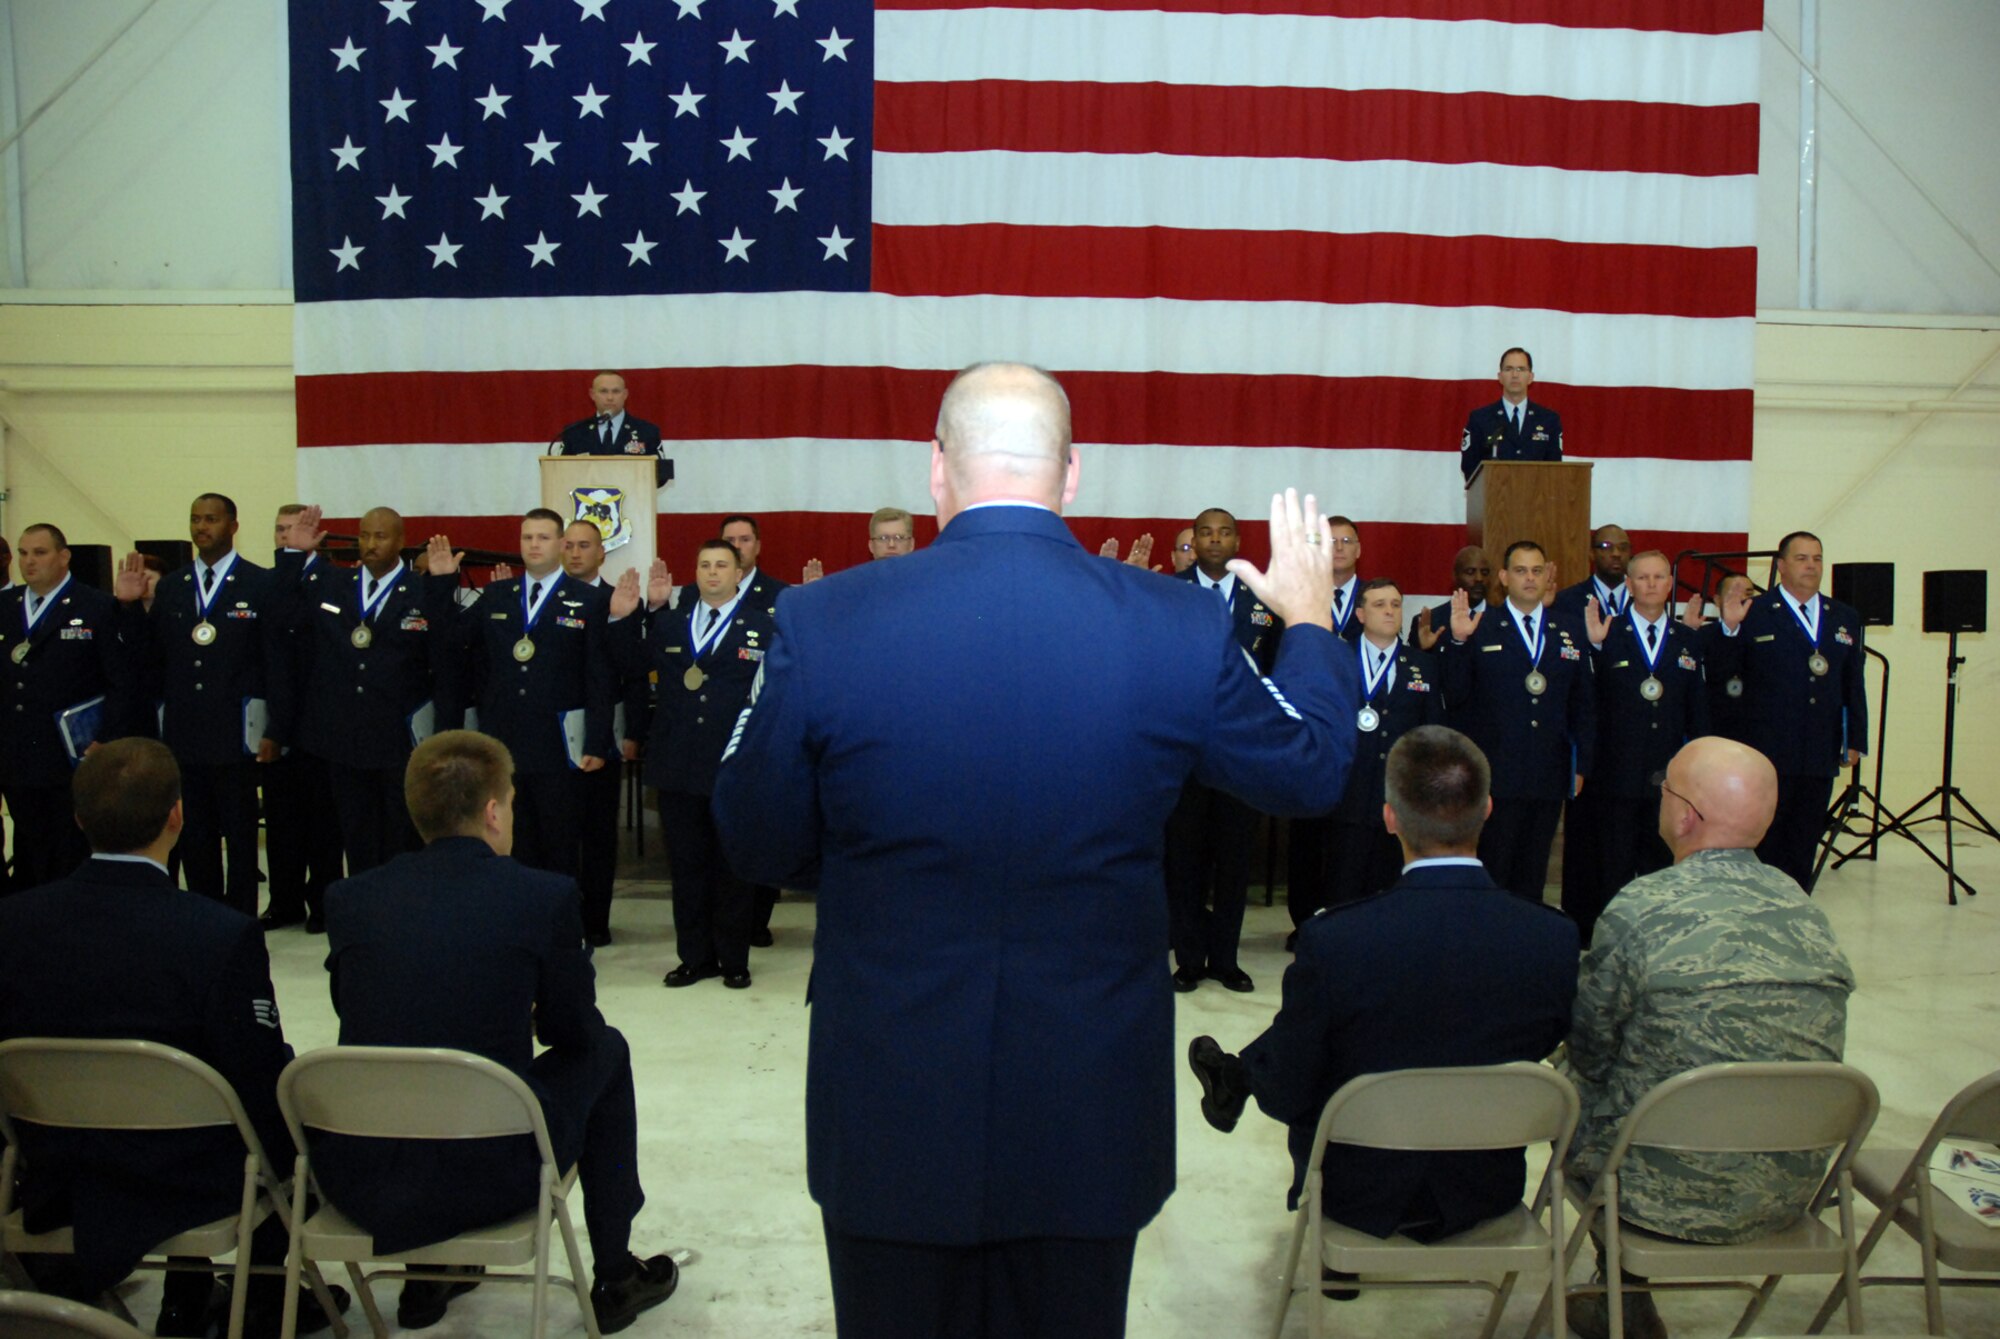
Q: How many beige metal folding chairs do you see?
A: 6